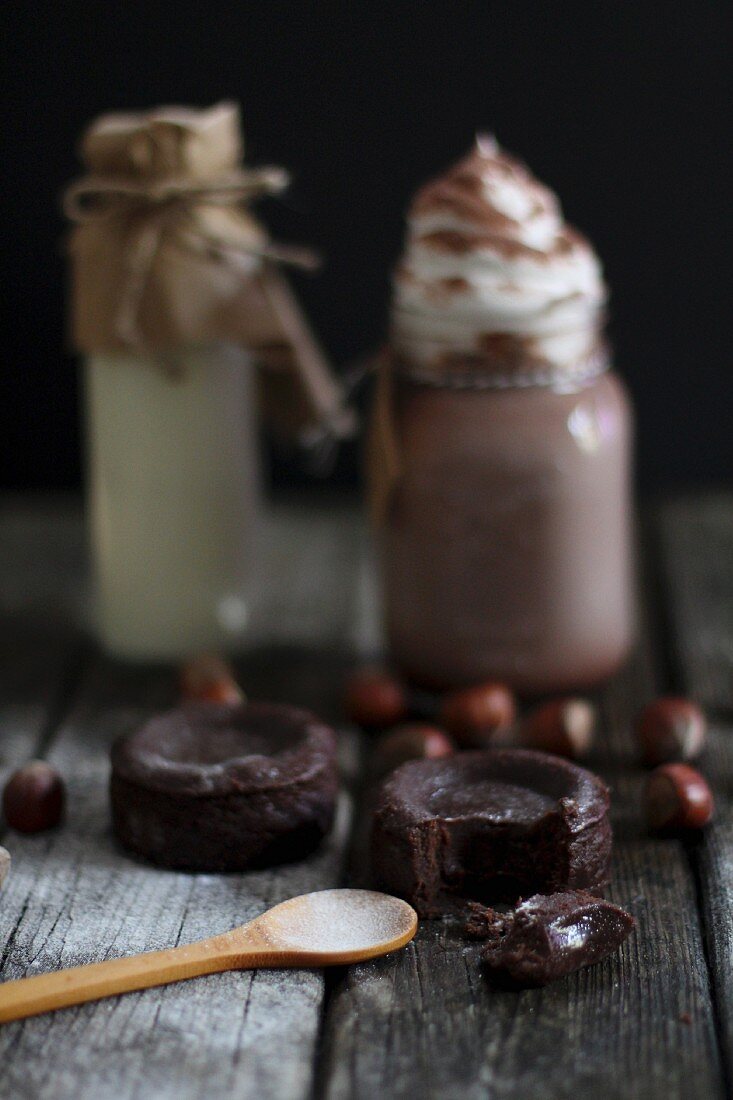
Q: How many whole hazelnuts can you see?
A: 8